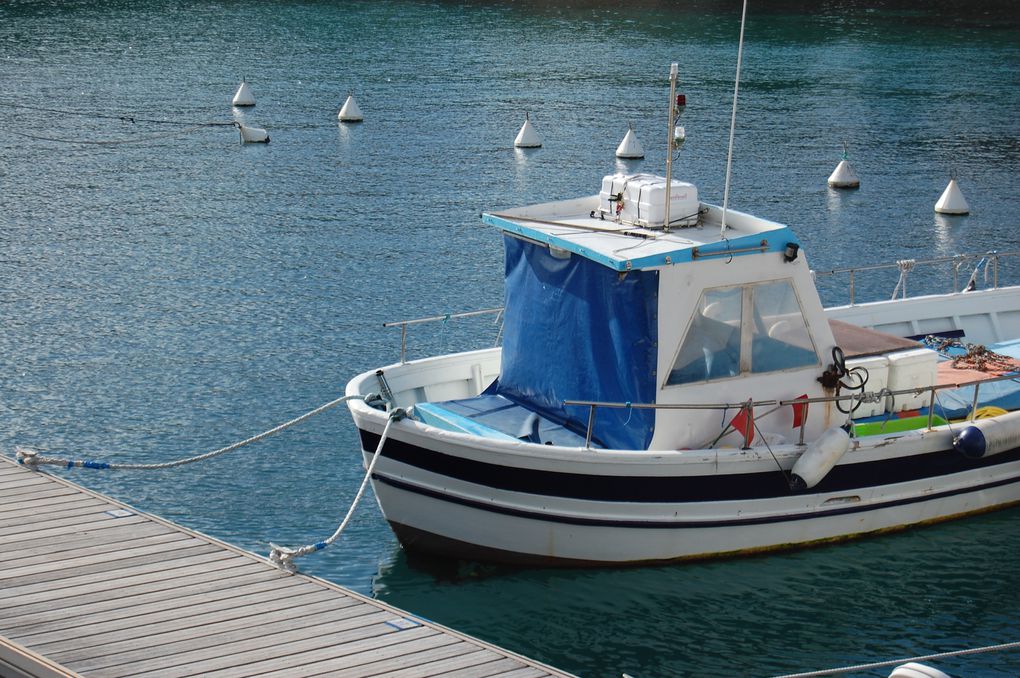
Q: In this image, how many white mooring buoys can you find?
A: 7